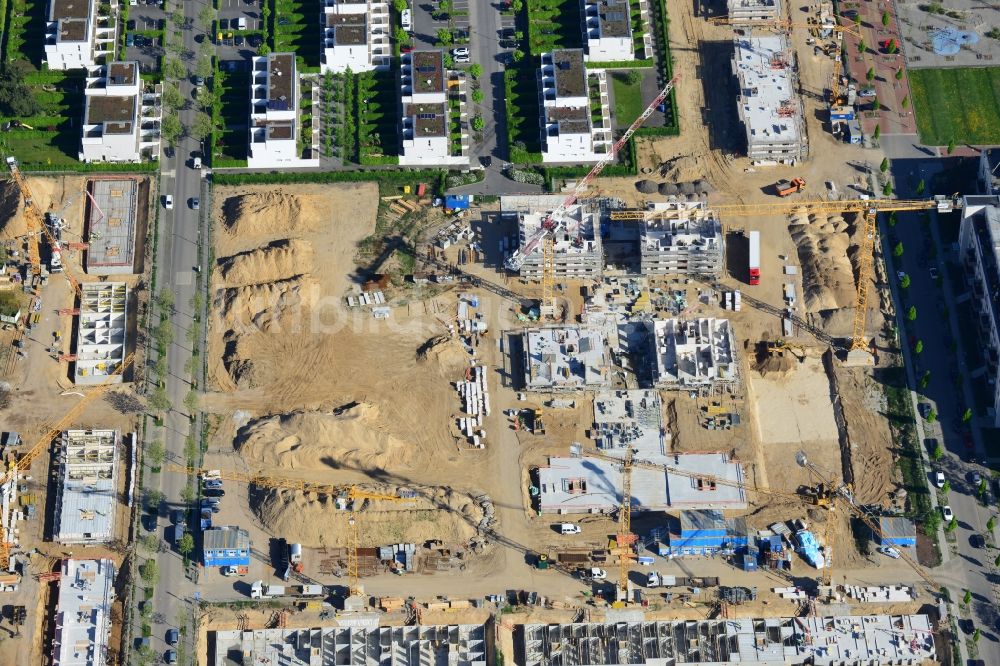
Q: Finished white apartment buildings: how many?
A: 7